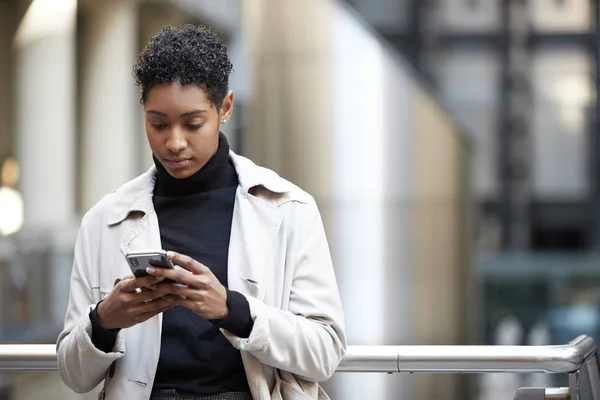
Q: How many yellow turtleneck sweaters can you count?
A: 0